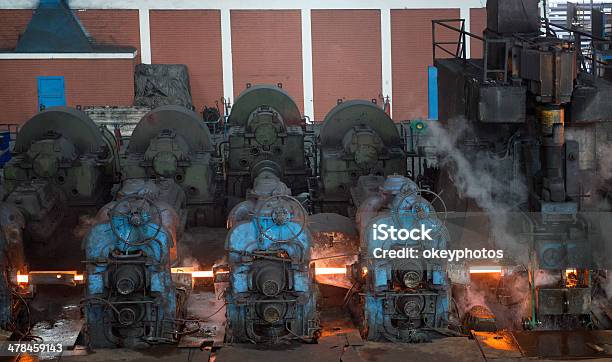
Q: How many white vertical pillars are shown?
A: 5